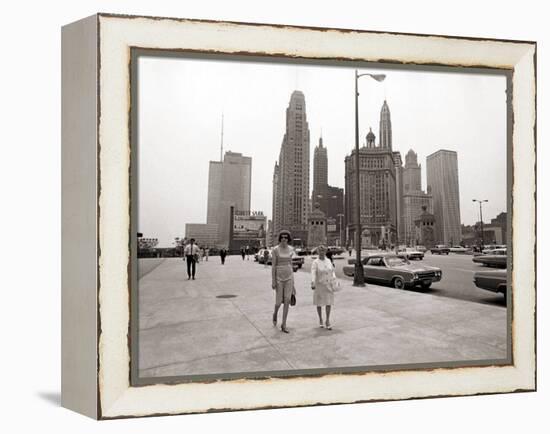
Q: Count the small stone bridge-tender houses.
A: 2